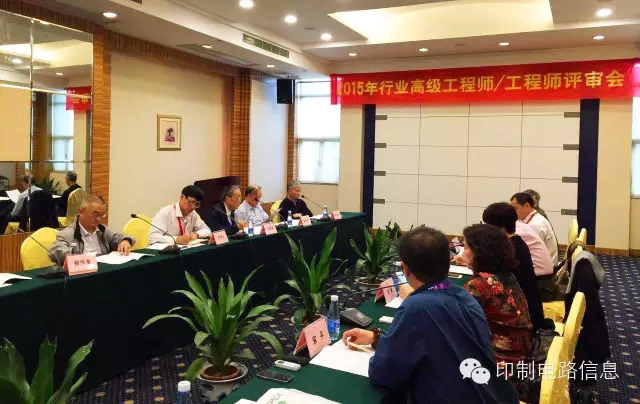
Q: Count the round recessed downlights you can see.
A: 11